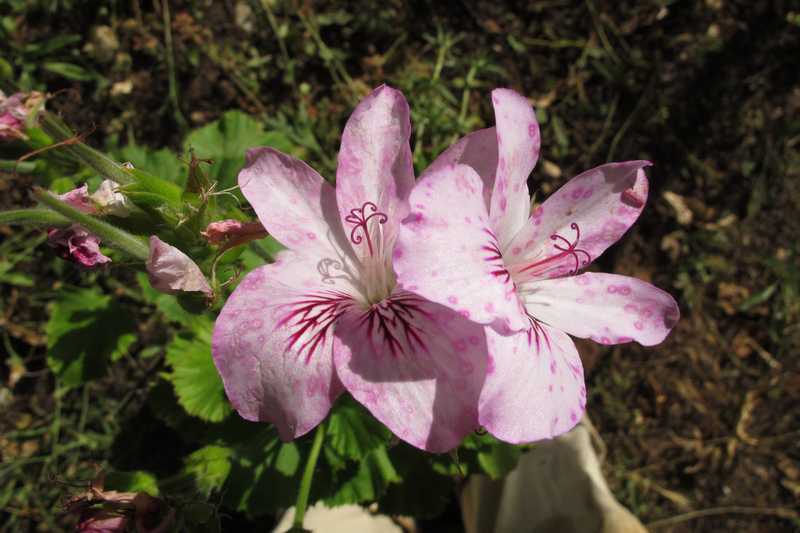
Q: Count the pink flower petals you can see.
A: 10